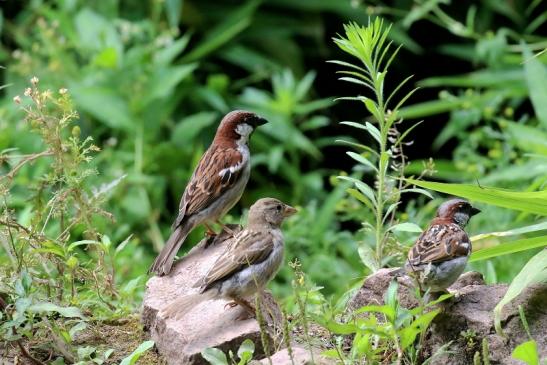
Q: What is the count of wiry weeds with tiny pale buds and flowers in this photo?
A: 1